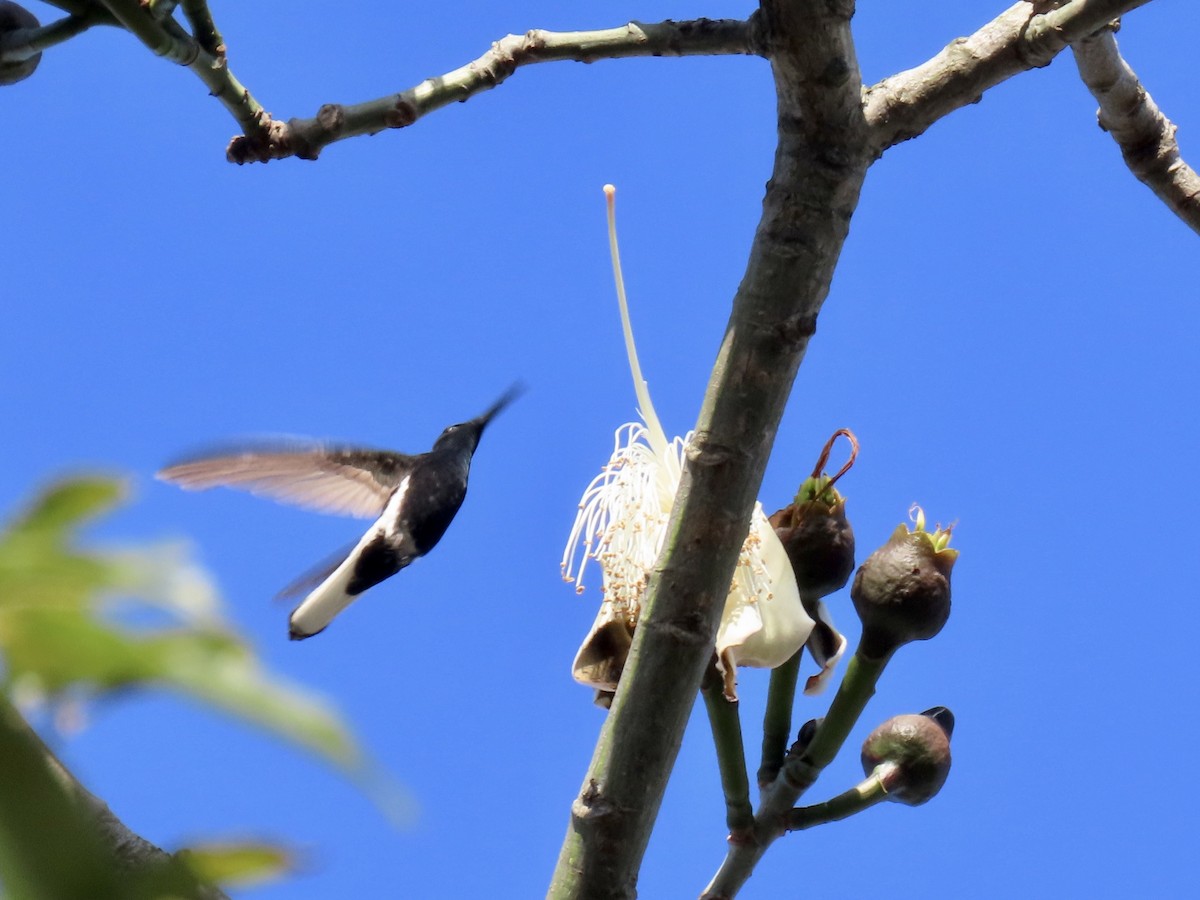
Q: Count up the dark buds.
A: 3